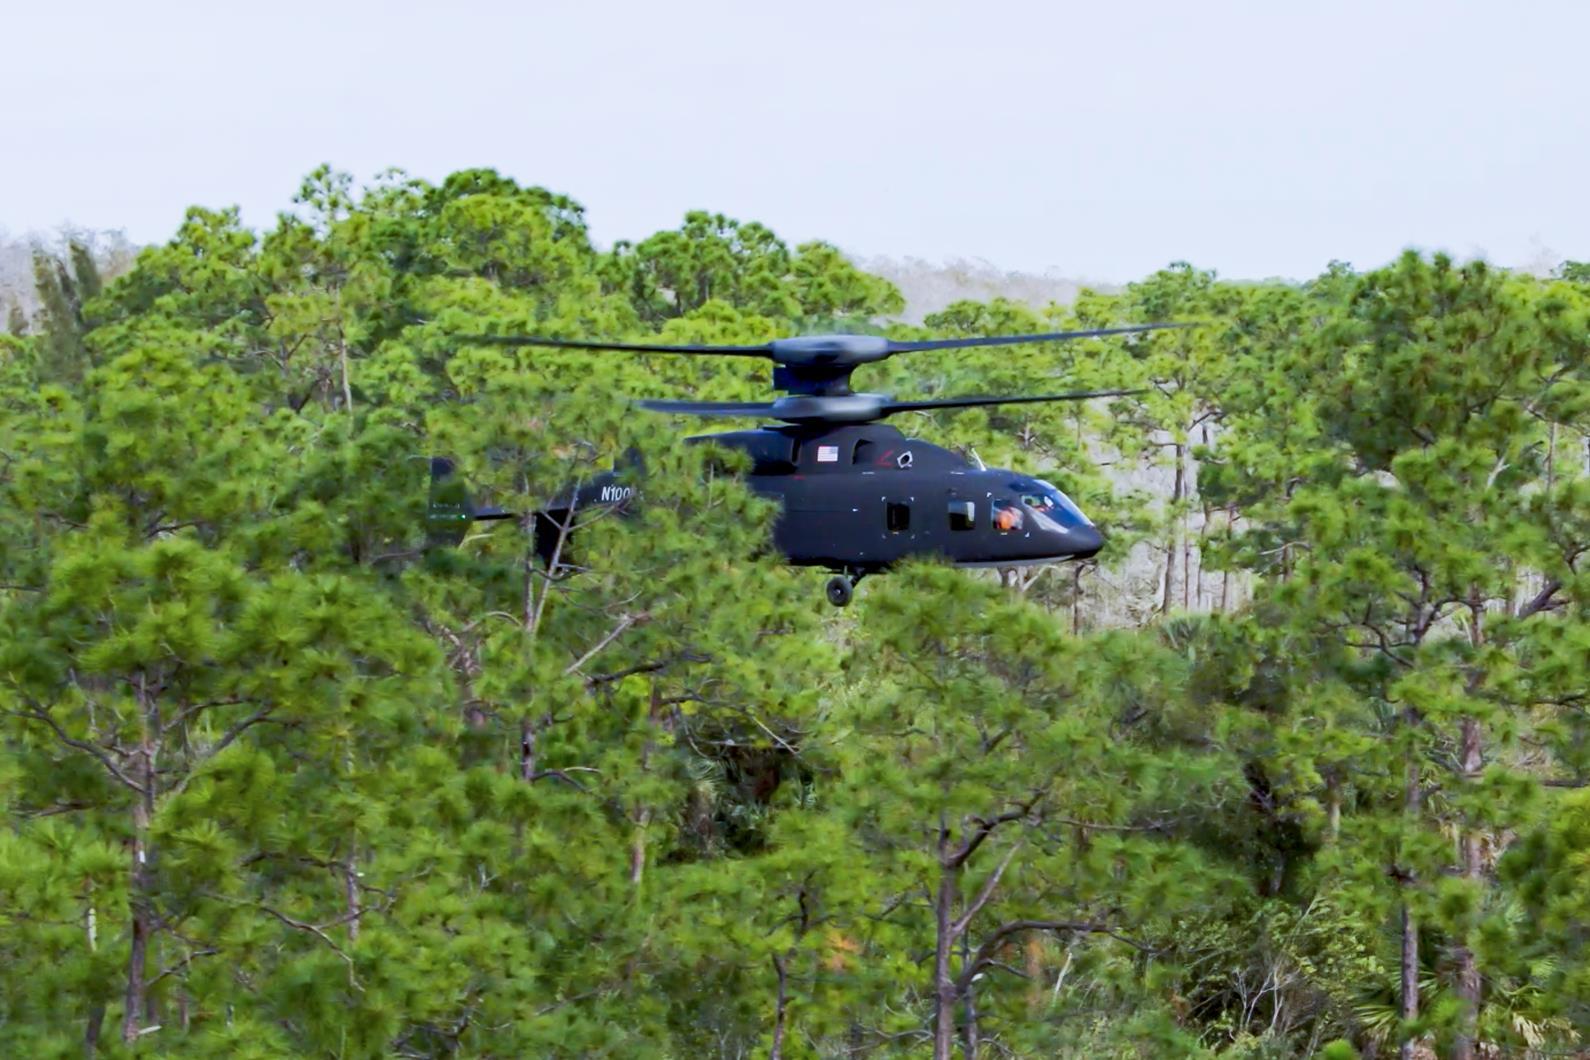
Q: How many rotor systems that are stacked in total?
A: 2